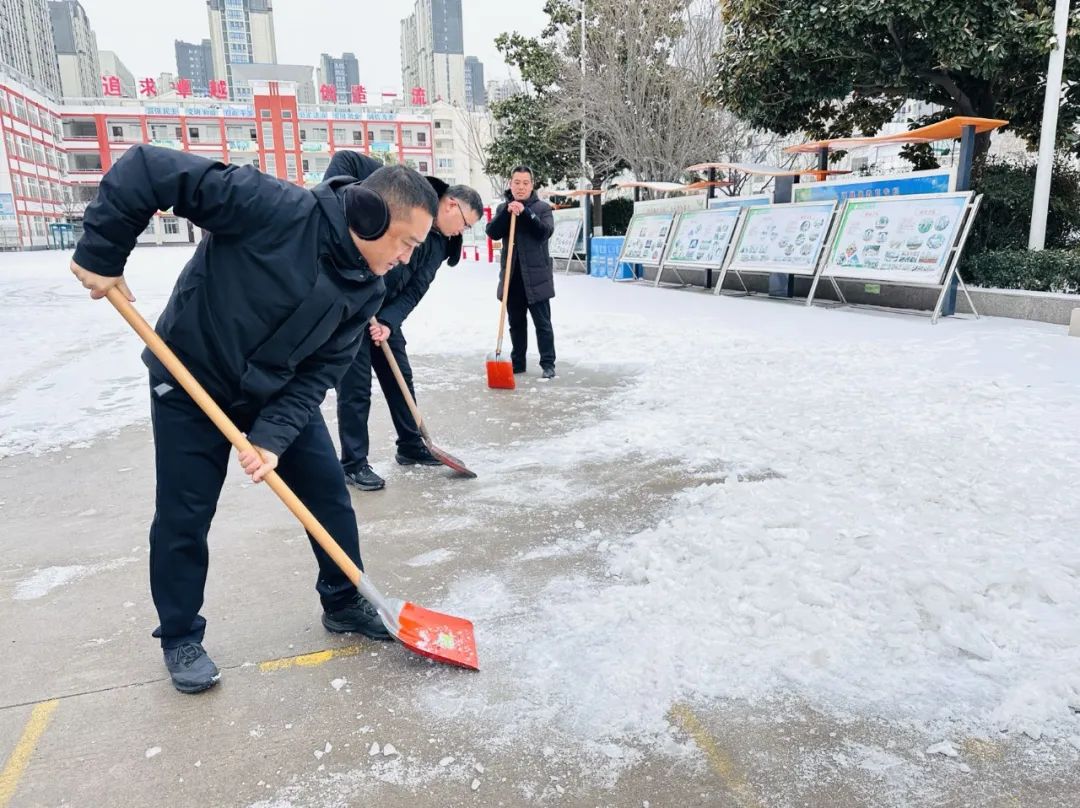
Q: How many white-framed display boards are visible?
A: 5